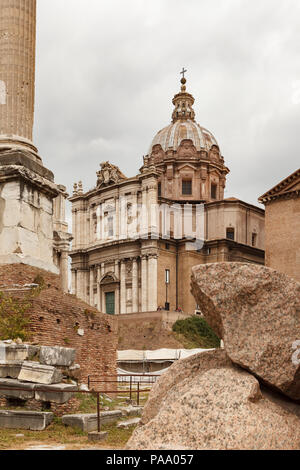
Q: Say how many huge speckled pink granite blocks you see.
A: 2